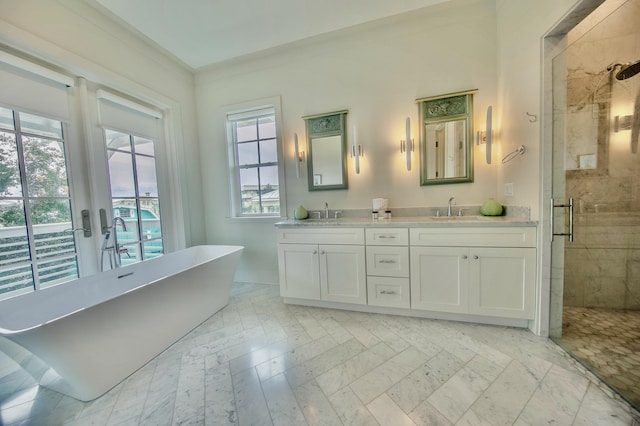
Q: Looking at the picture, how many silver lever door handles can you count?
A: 2